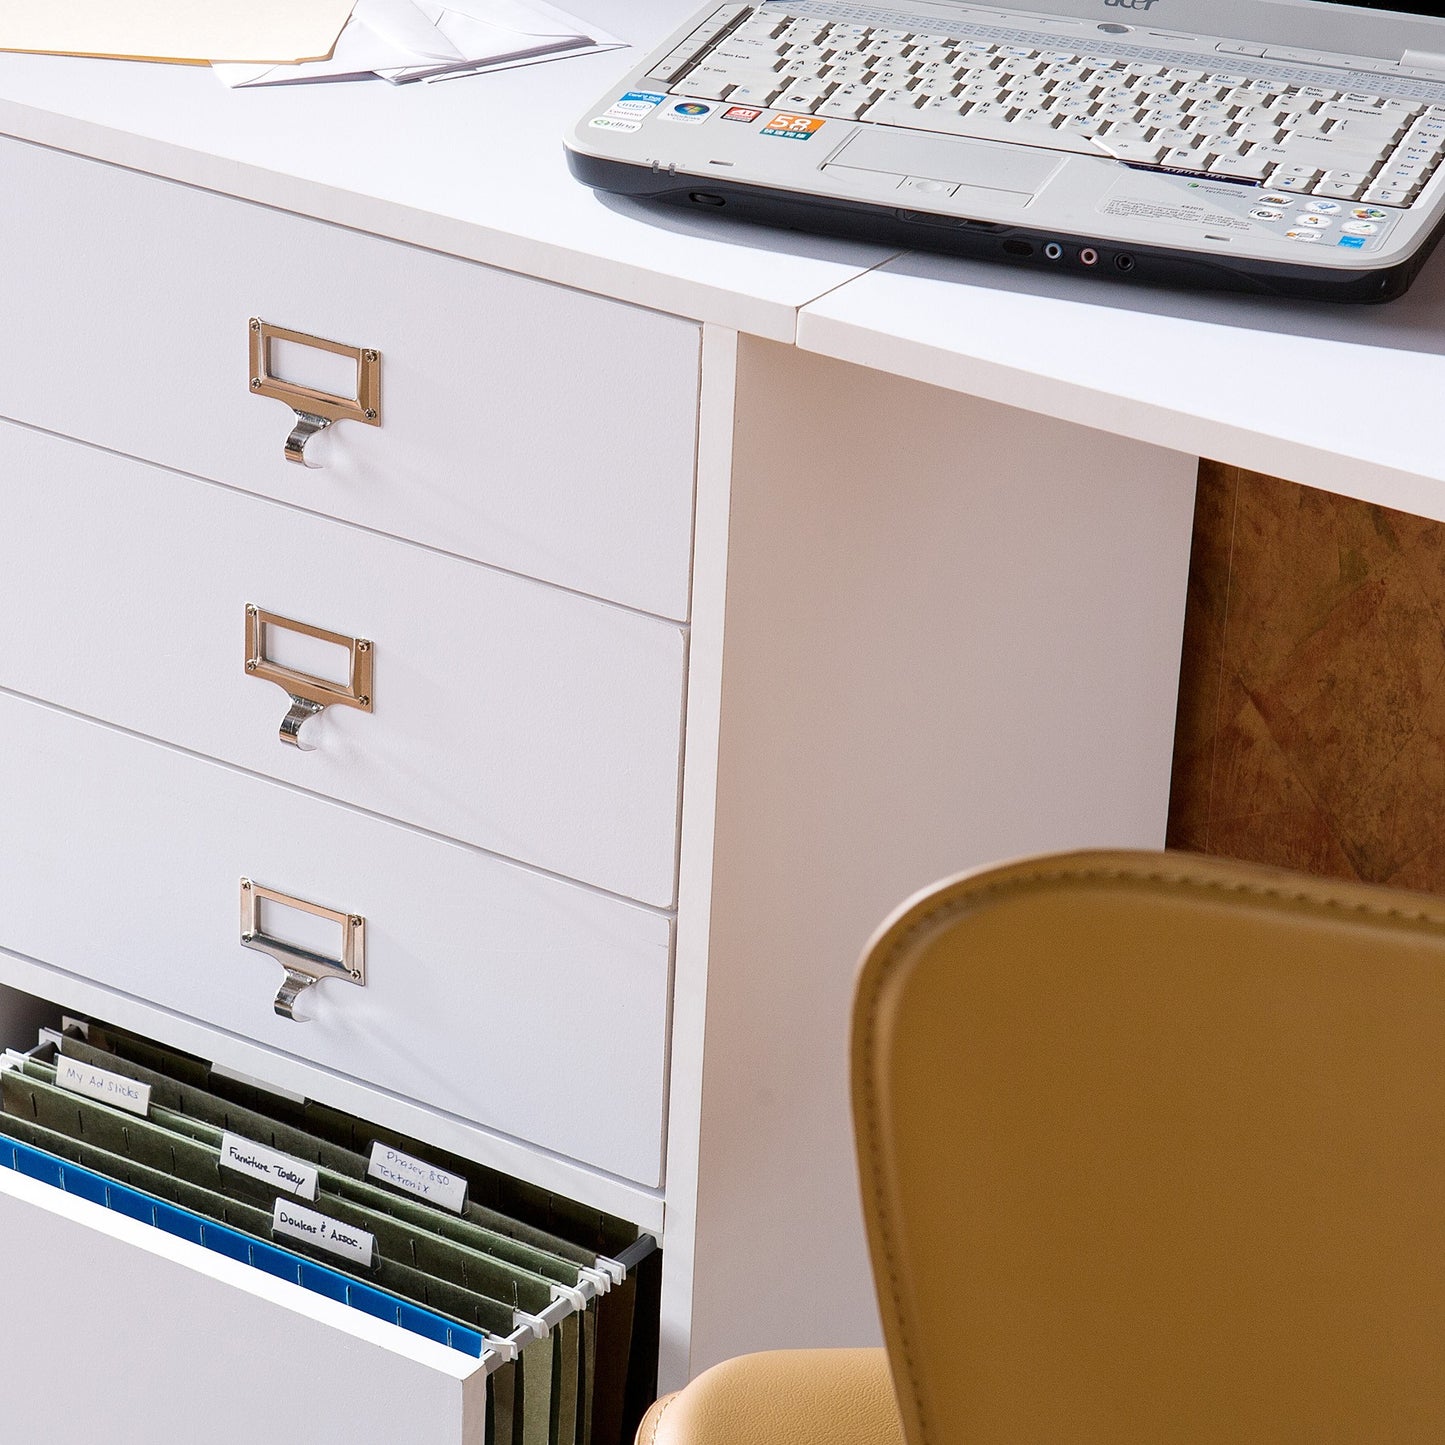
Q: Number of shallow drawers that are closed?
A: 3